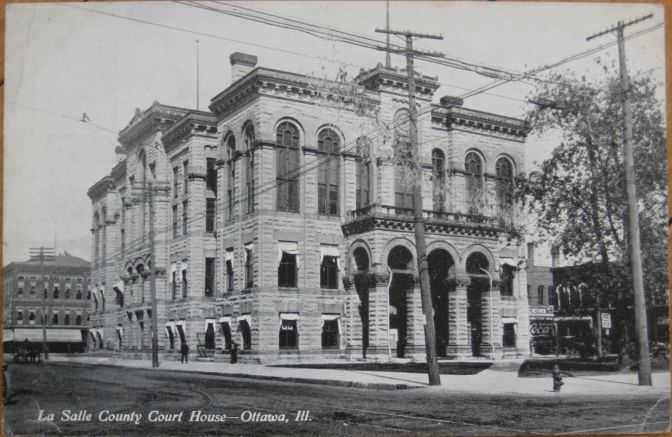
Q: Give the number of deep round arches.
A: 4